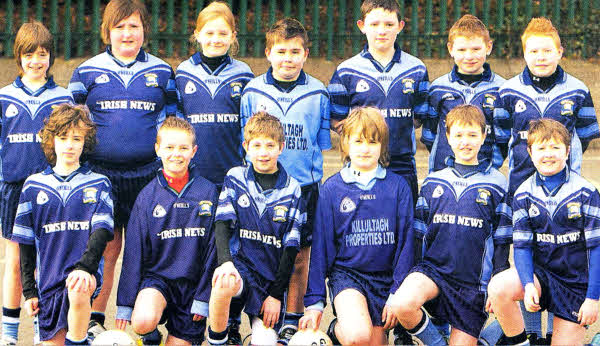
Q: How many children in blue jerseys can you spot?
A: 13